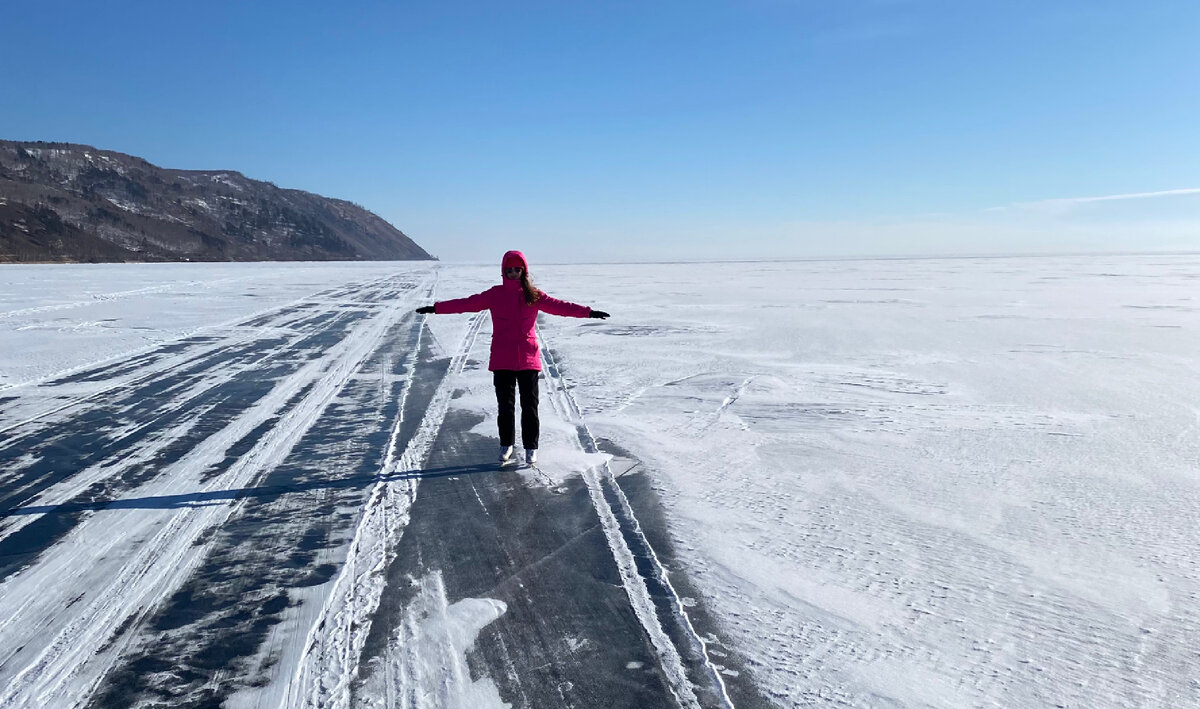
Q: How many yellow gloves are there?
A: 0